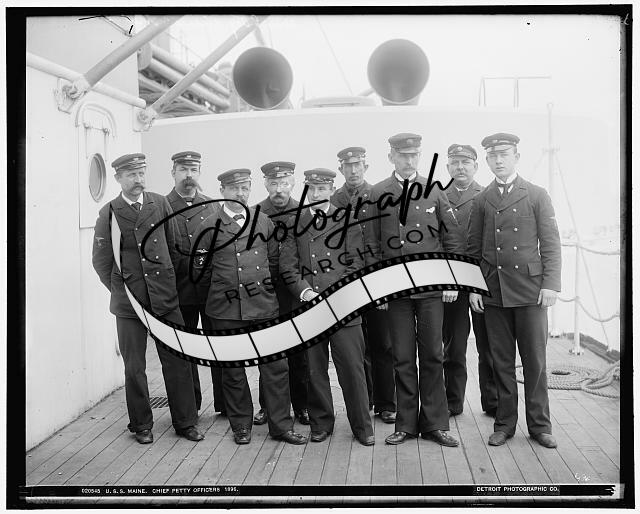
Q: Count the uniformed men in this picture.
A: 9